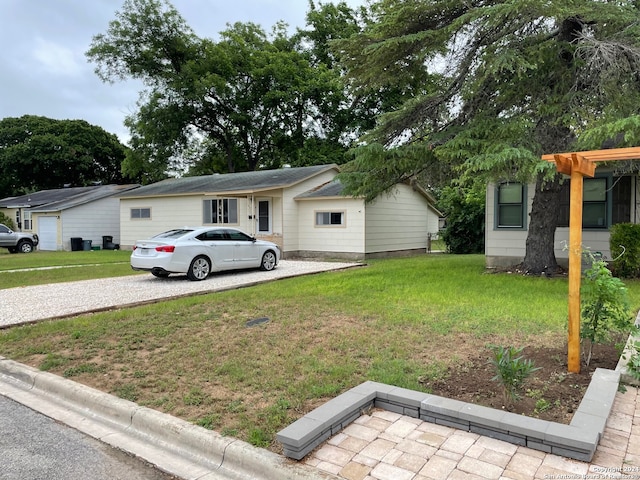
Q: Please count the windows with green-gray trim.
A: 2